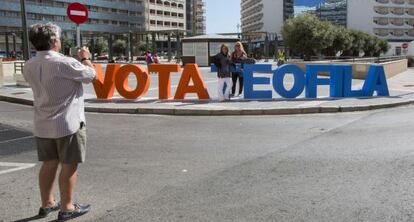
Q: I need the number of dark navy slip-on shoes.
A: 2